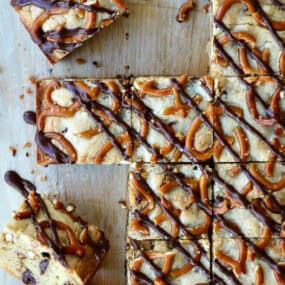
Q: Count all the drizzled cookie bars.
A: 10